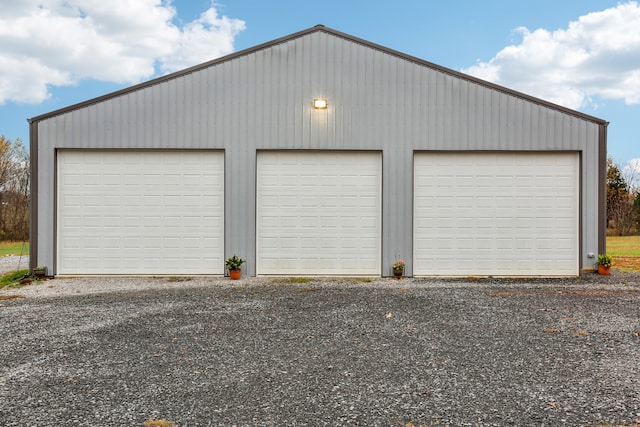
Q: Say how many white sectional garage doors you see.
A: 3